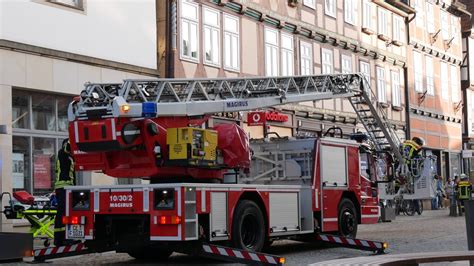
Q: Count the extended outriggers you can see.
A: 3